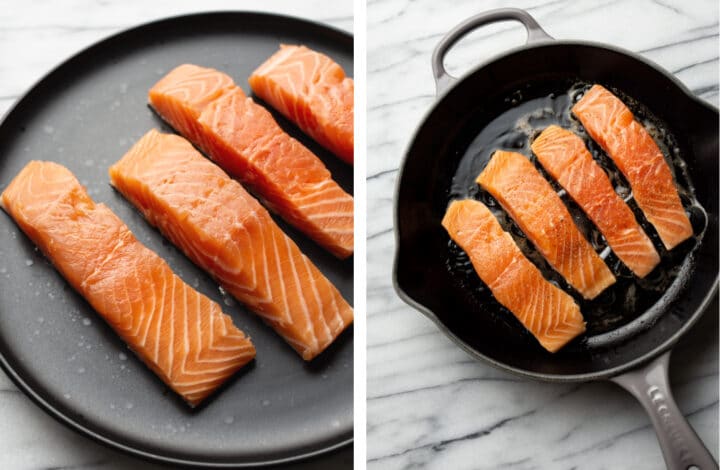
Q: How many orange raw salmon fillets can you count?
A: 8